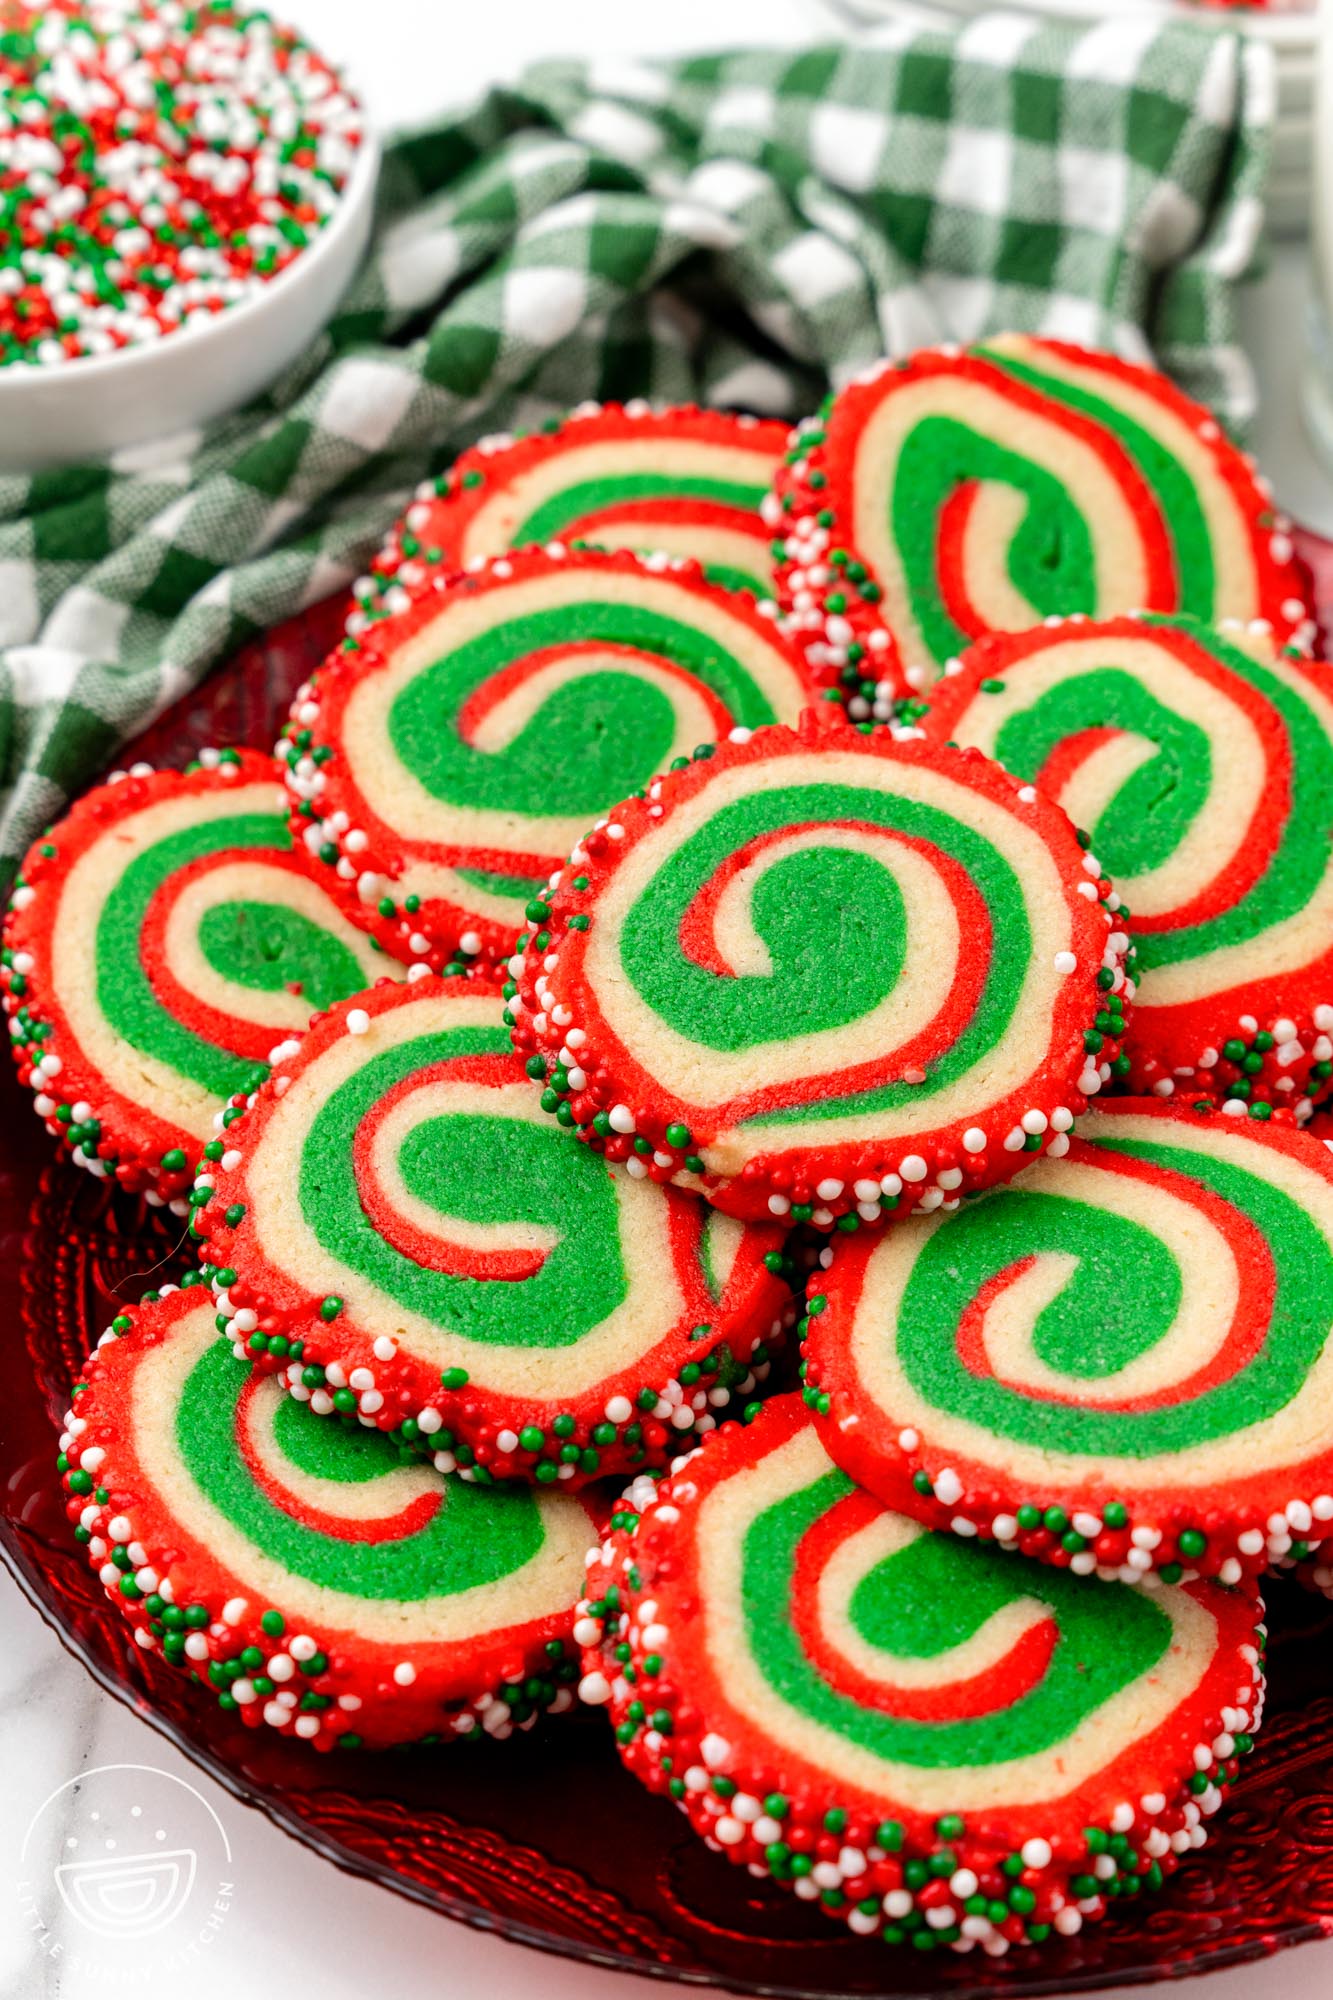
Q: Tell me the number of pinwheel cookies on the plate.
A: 10